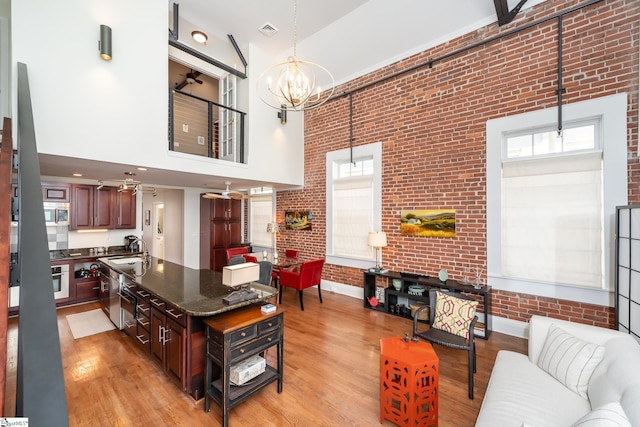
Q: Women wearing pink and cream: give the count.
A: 0